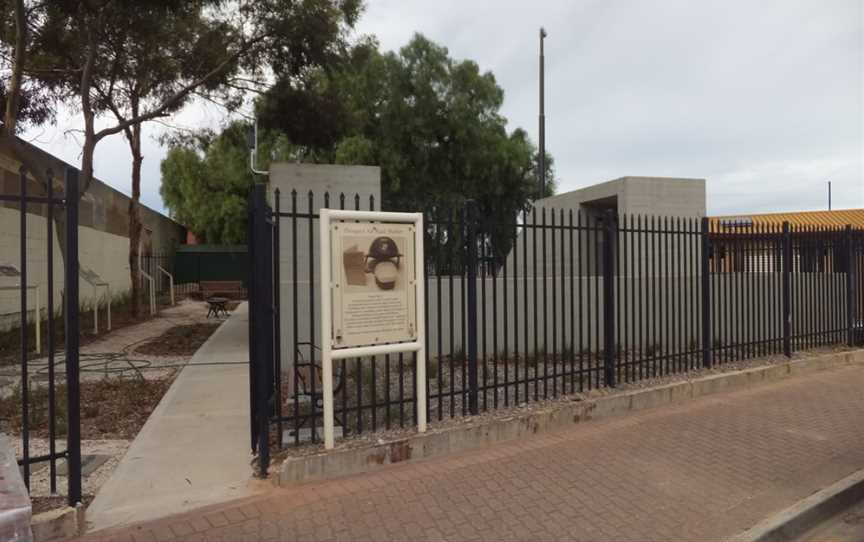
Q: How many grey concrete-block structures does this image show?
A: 2